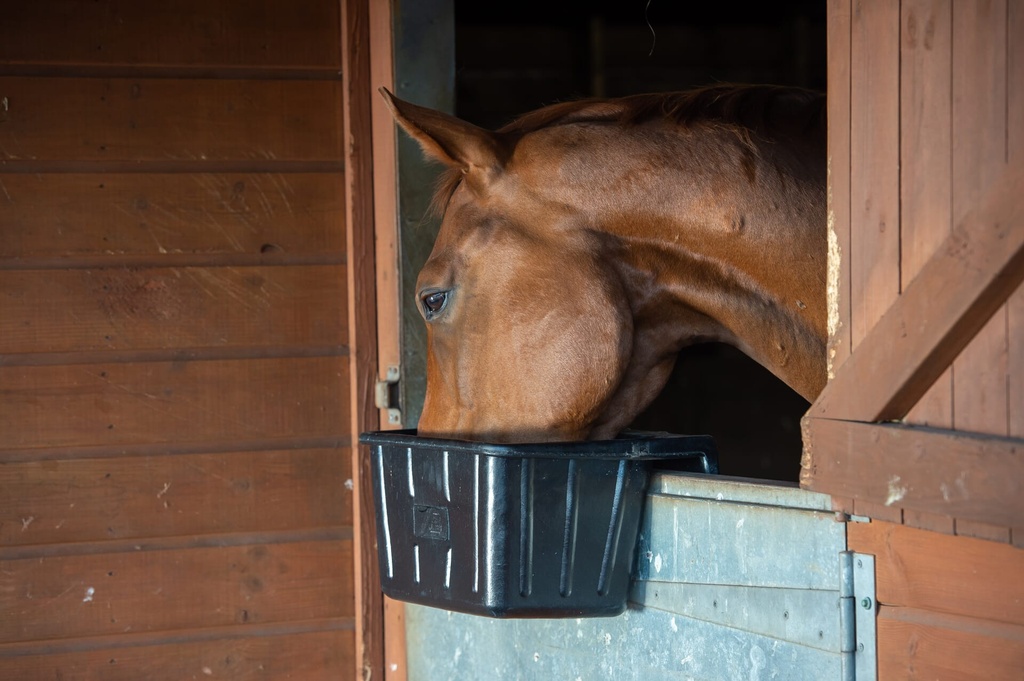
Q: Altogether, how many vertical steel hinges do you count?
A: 1